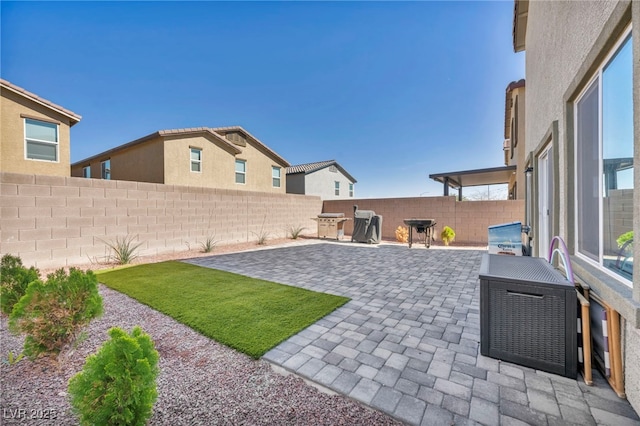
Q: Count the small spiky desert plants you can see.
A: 4